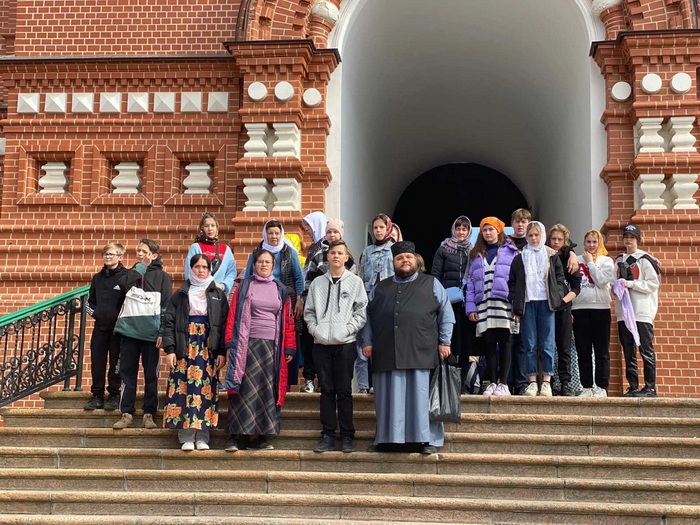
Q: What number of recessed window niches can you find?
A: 3